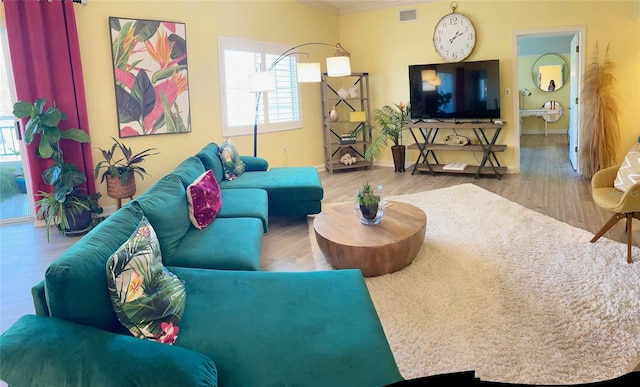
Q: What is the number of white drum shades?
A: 3